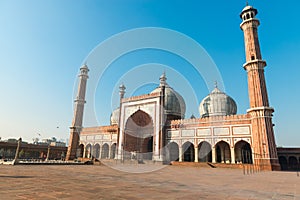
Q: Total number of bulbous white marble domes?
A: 3